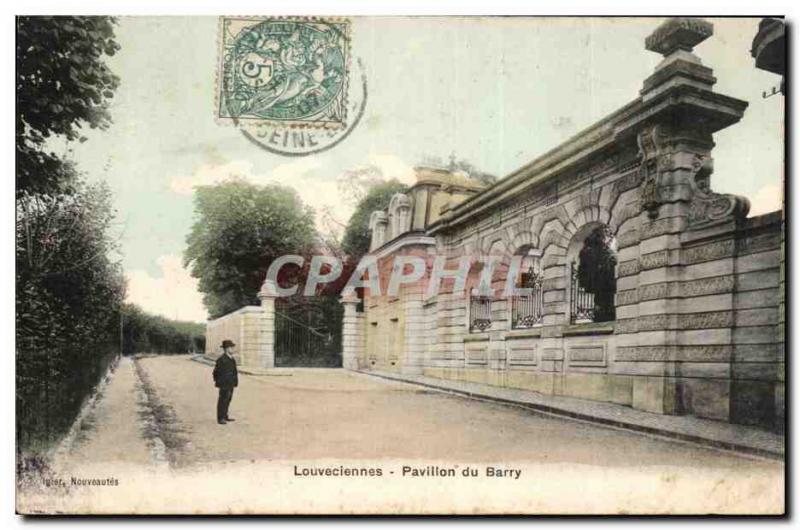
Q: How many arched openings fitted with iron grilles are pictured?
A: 3